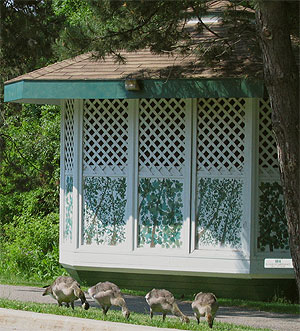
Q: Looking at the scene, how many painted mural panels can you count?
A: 5